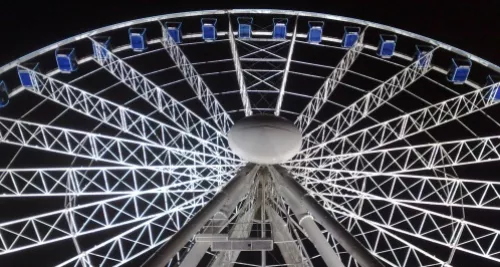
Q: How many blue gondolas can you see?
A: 15